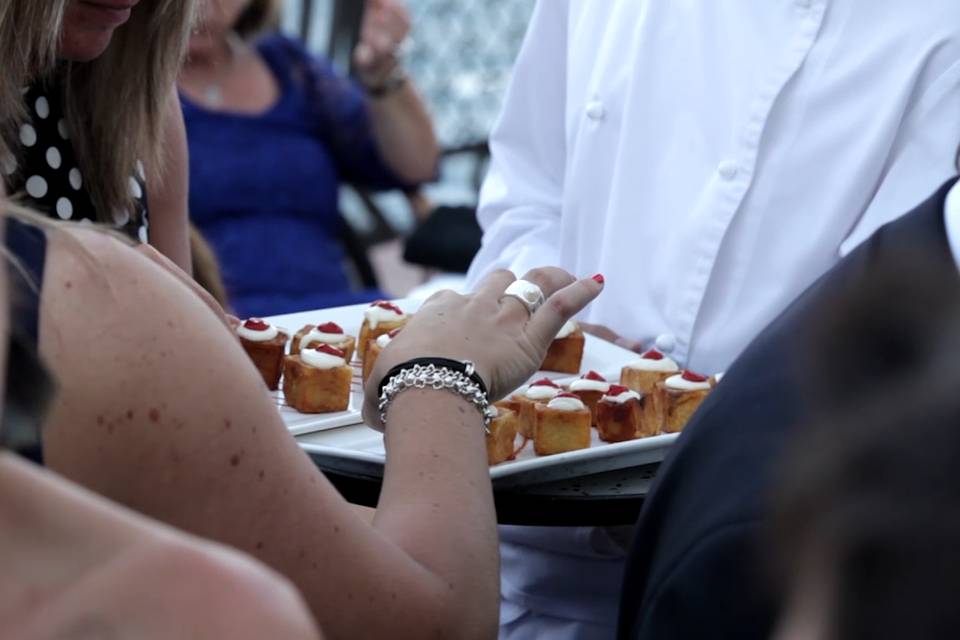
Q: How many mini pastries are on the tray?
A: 13